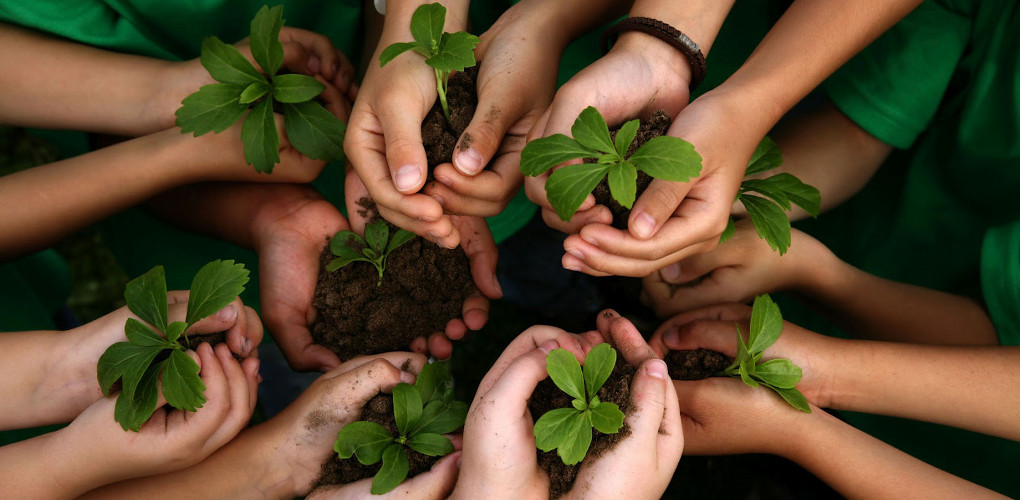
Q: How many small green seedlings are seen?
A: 9